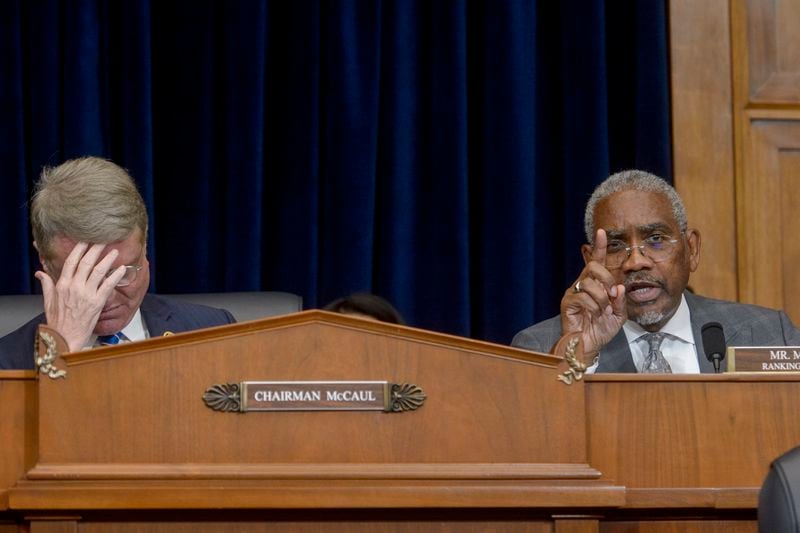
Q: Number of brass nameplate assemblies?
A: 2